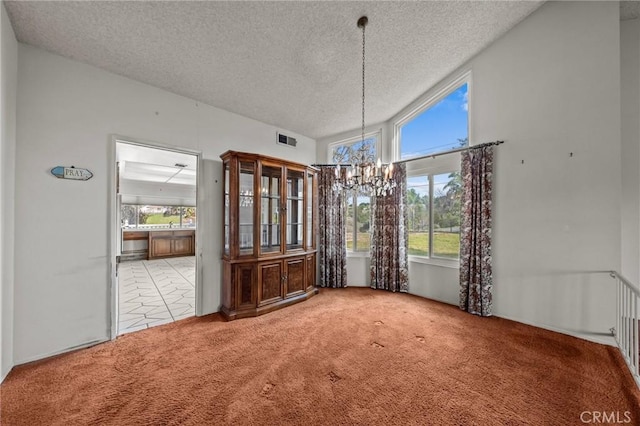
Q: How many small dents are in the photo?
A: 5